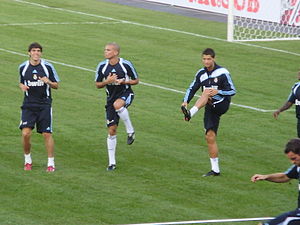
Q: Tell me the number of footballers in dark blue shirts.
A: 5